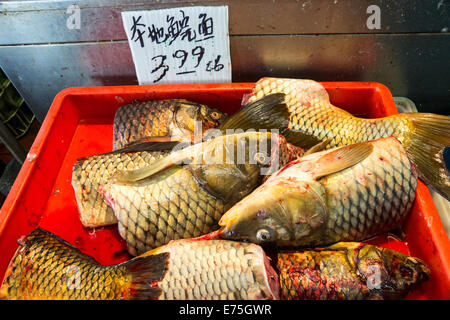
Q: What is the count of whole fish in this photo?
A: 0